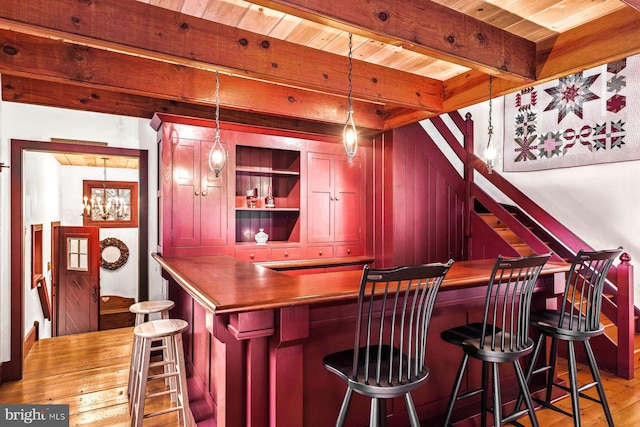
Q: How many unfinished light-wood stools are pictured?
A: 2